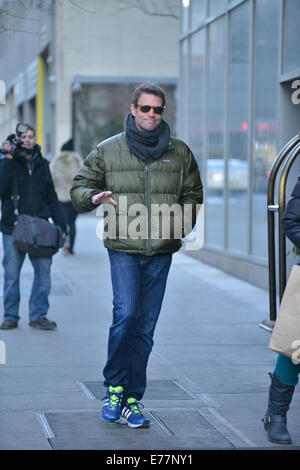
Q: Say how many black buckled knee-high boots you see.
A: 1